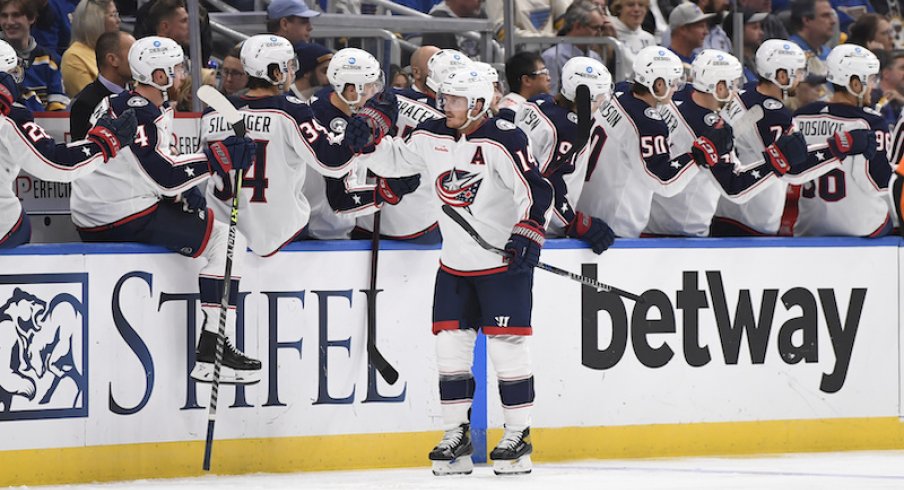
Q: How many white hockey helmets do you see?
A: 12